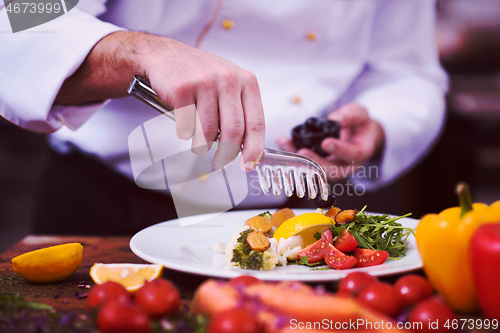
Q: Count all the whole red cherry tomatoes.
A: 9